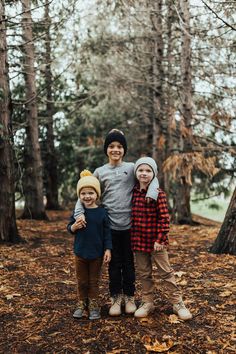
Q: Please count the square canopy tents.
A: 0